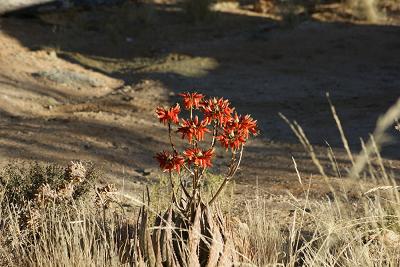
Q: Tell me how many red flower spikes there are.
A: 8